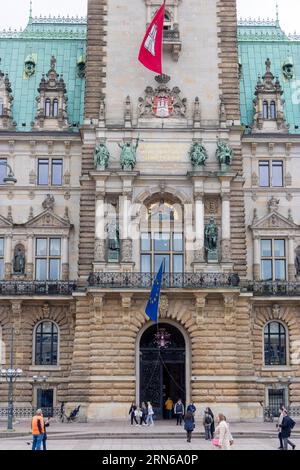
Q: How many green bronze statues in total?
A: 6